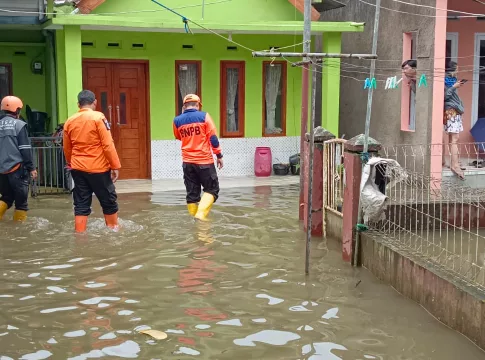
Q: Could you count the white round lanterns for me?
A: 0